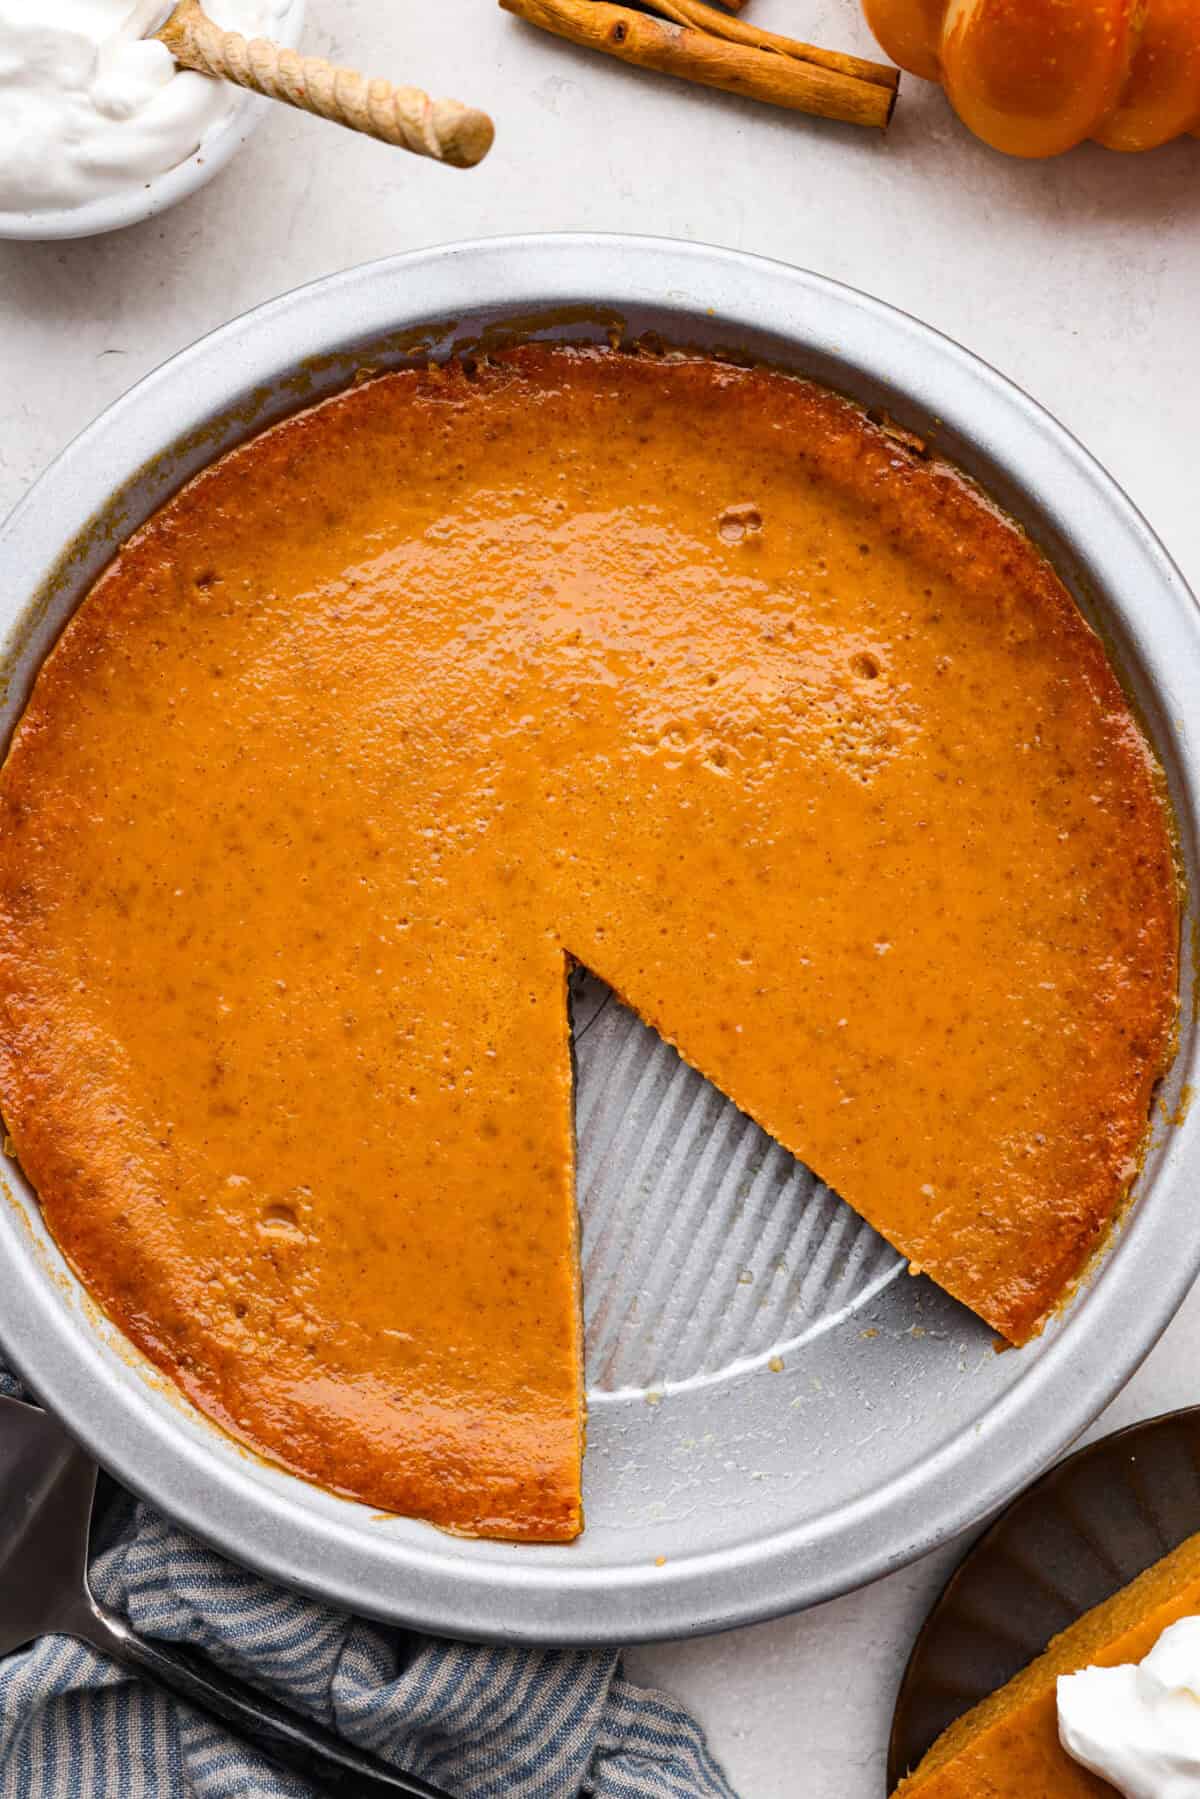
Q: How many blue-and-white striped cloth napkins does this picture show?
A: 1